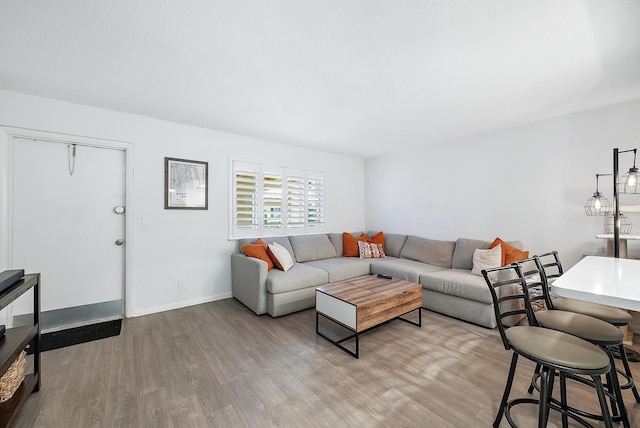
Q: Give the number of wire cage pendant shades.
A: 3